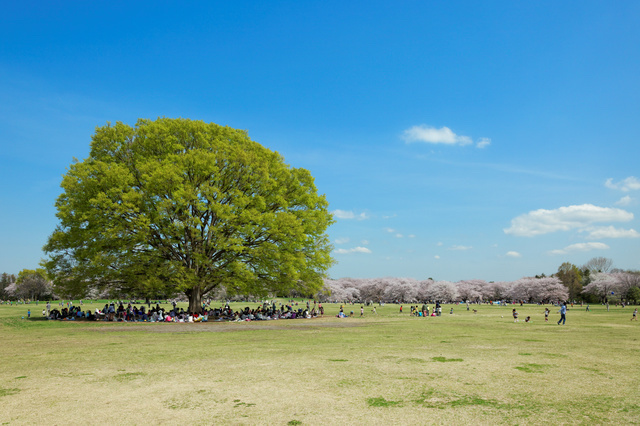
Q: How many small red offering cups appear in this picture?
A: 0